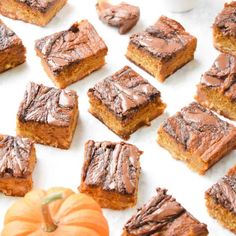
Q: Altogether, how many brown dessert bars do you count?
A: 13